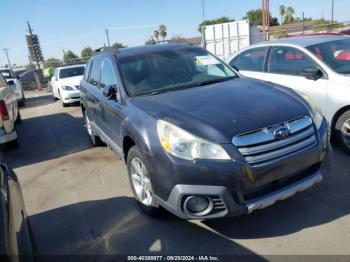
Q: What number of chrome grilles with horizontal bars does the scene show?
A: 1